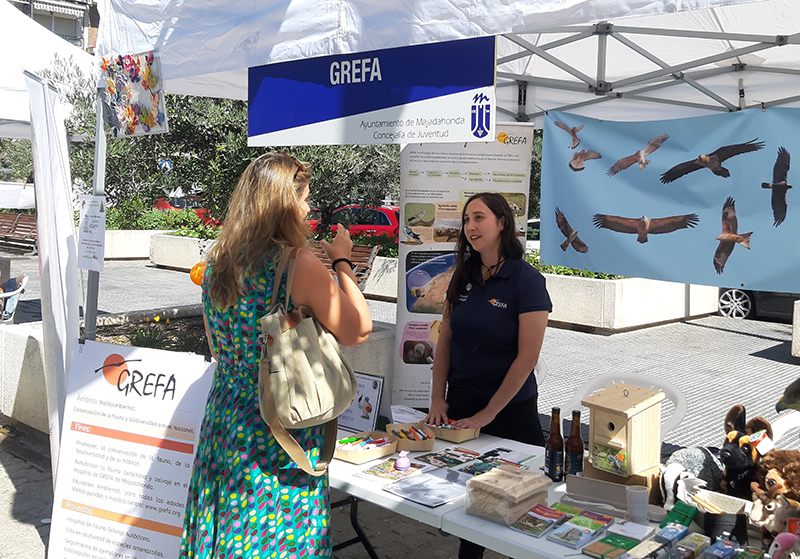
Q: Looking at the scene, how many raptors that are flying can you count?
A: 8